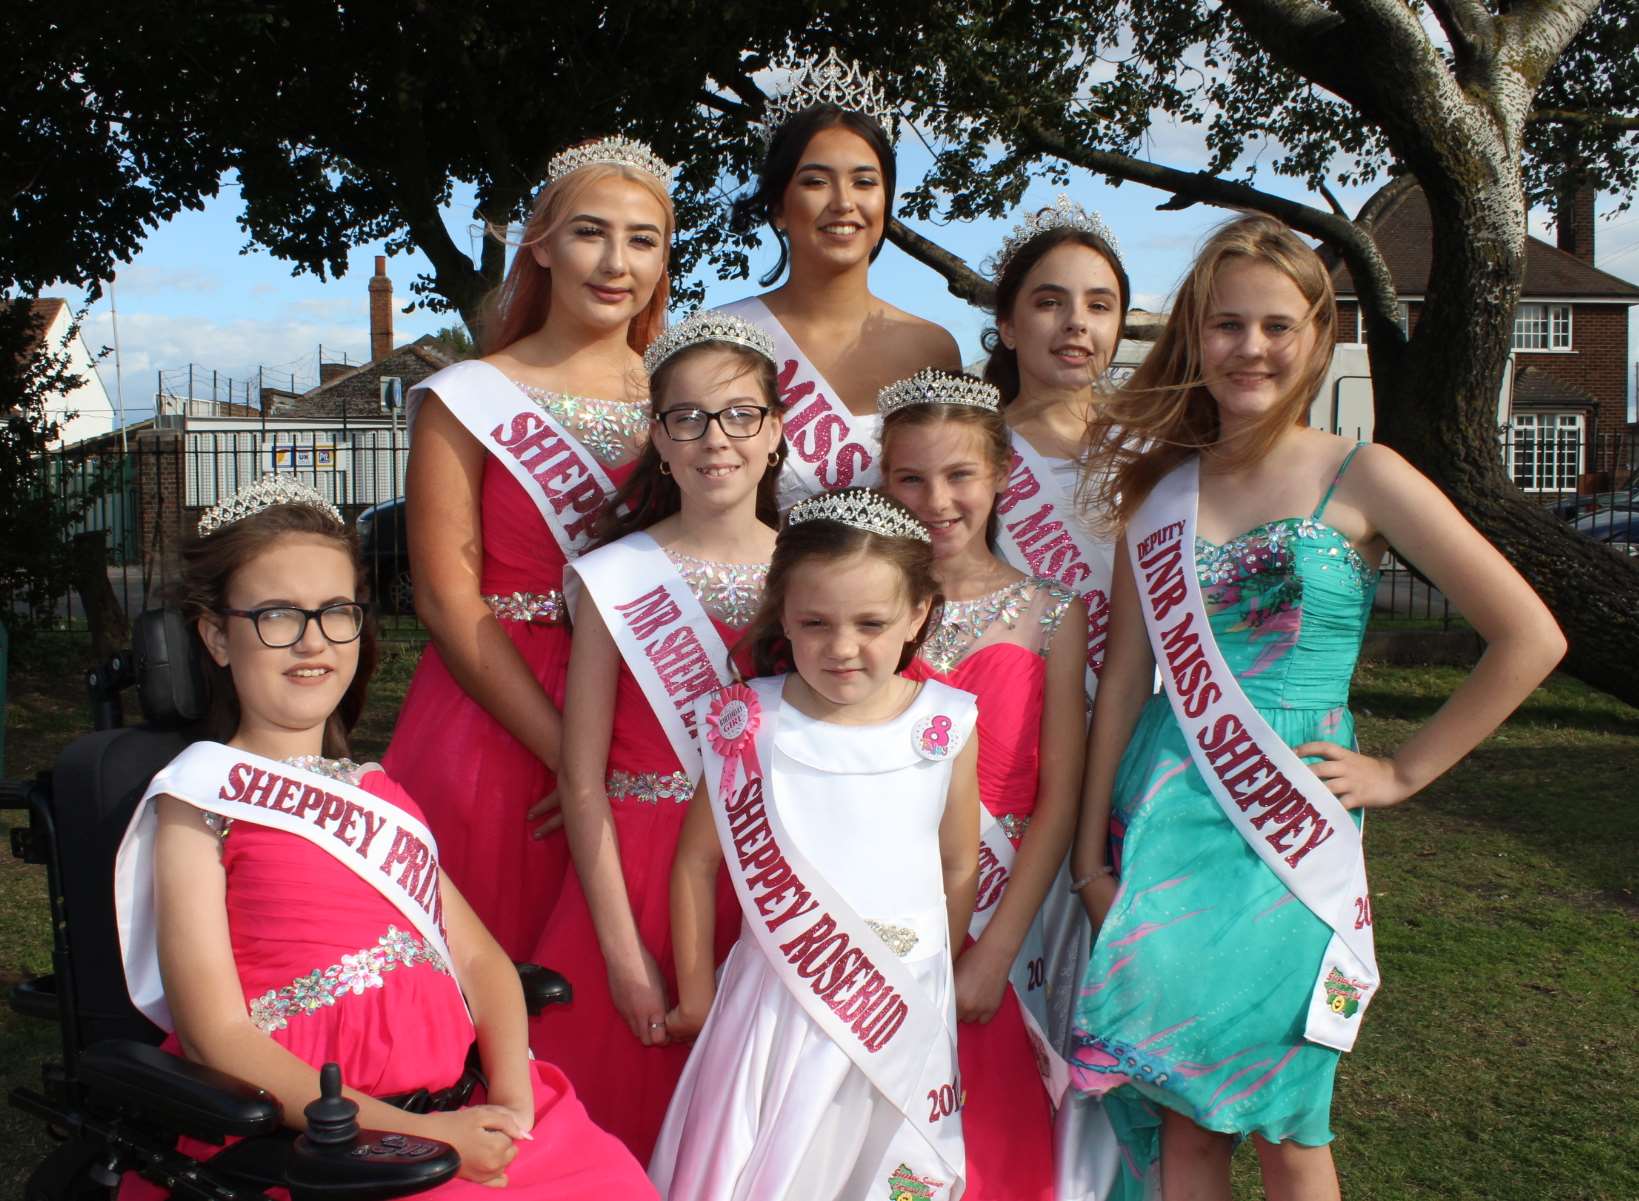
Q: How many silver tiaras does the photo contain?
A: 7